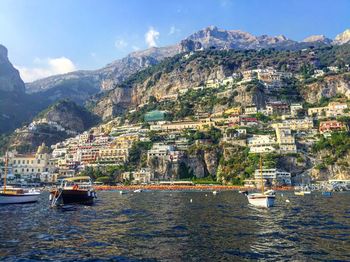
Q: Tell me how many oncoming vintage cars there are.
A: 0